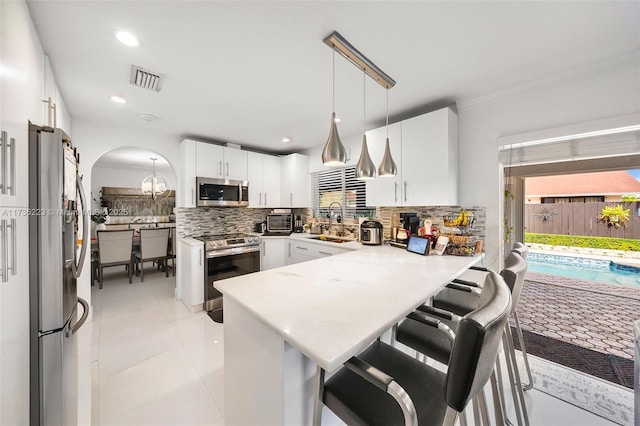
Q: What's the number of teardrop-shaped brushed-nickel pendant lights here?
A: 3